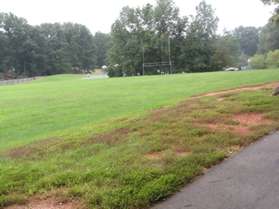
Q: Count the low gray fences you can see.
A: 1